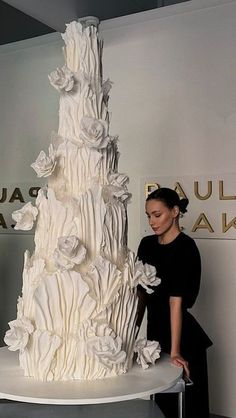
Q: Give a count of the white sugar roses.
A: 10